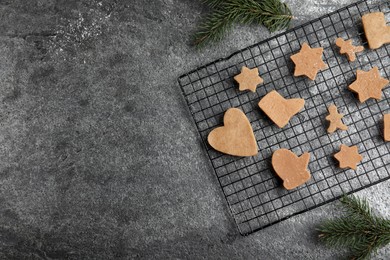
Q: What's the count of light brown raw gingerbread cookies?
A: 11